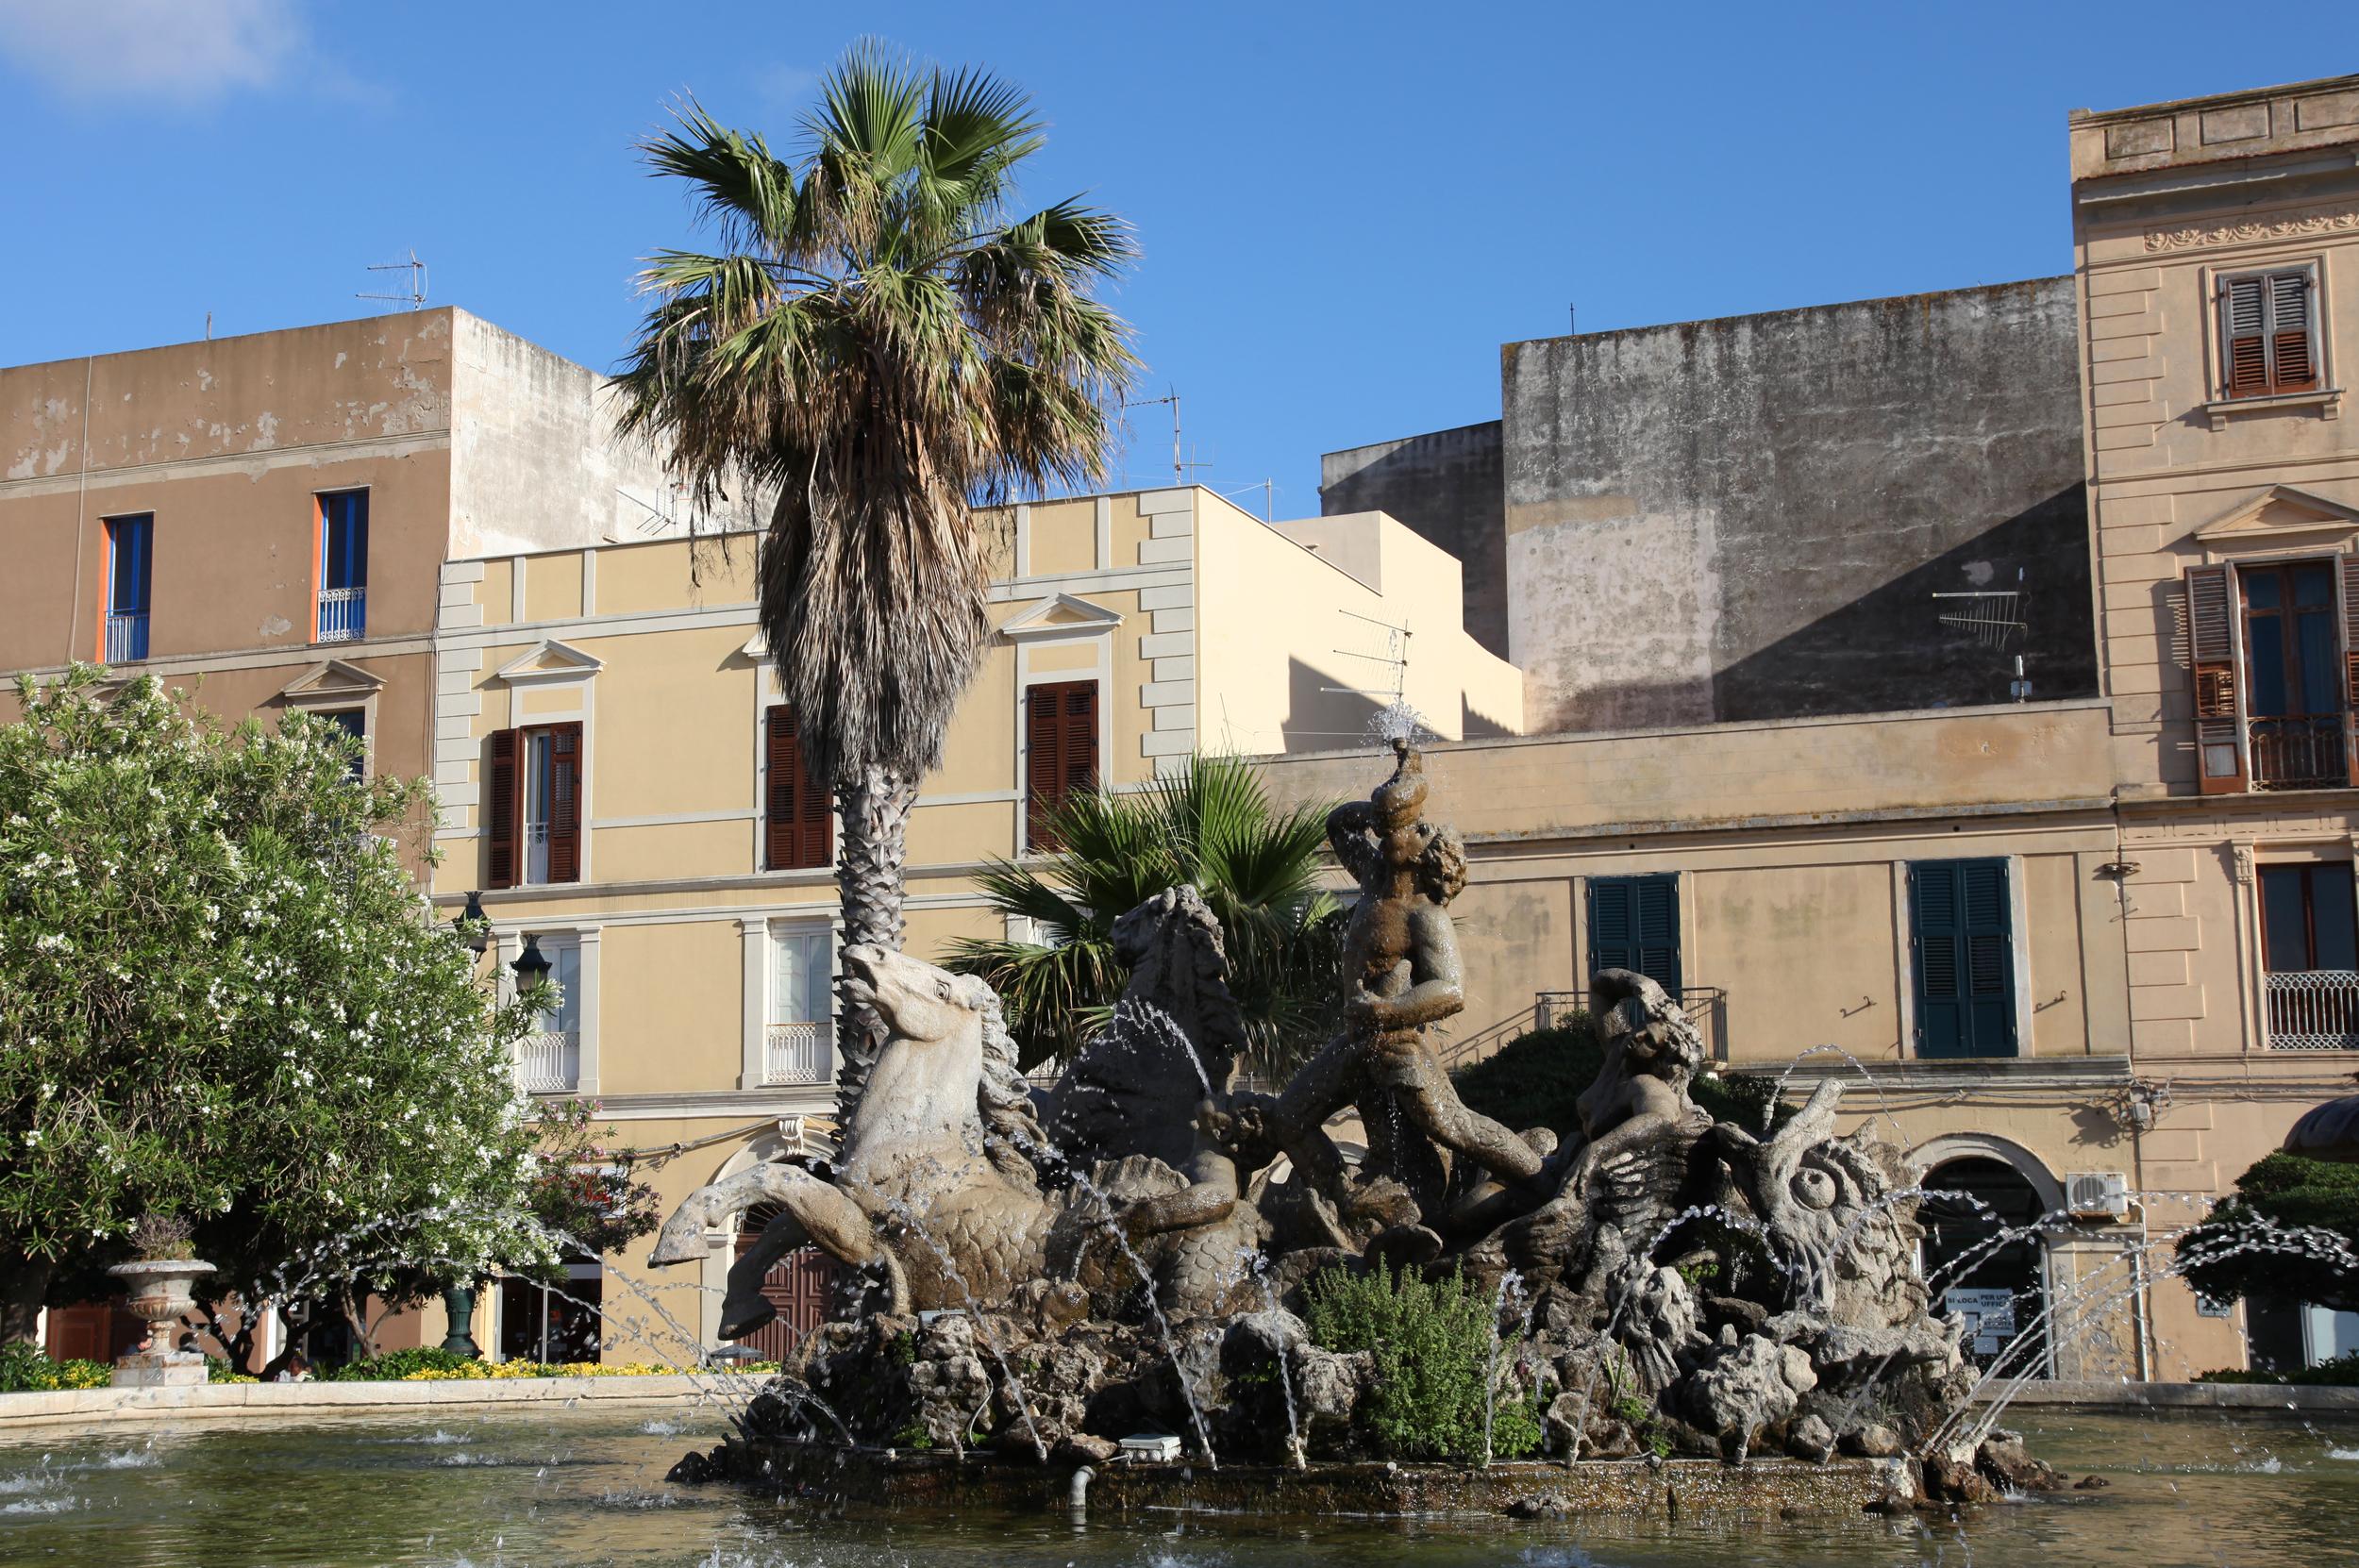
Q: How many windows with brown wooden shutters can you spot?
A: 5